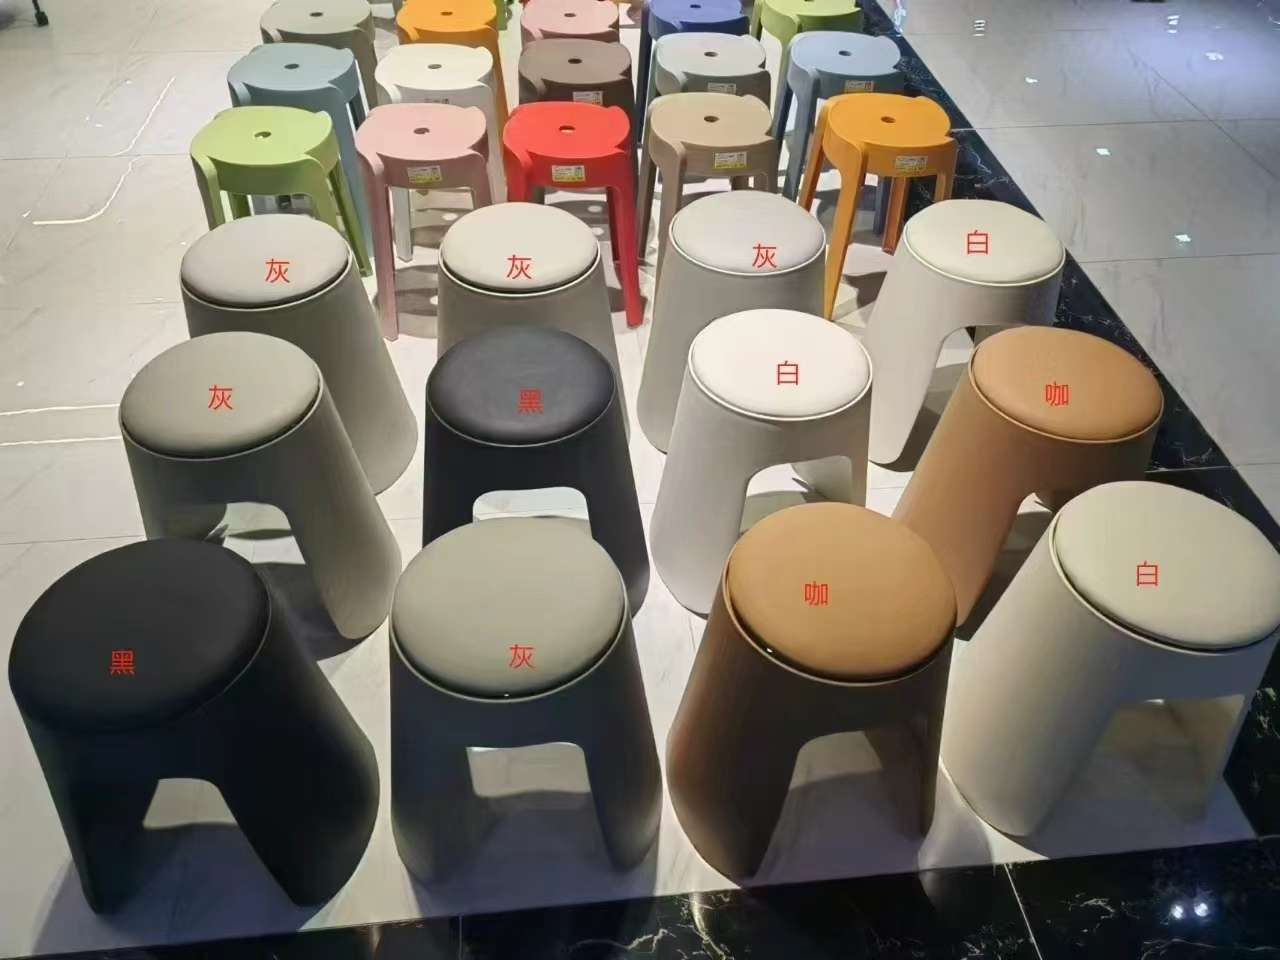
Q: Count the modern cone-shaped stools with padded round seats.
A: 12